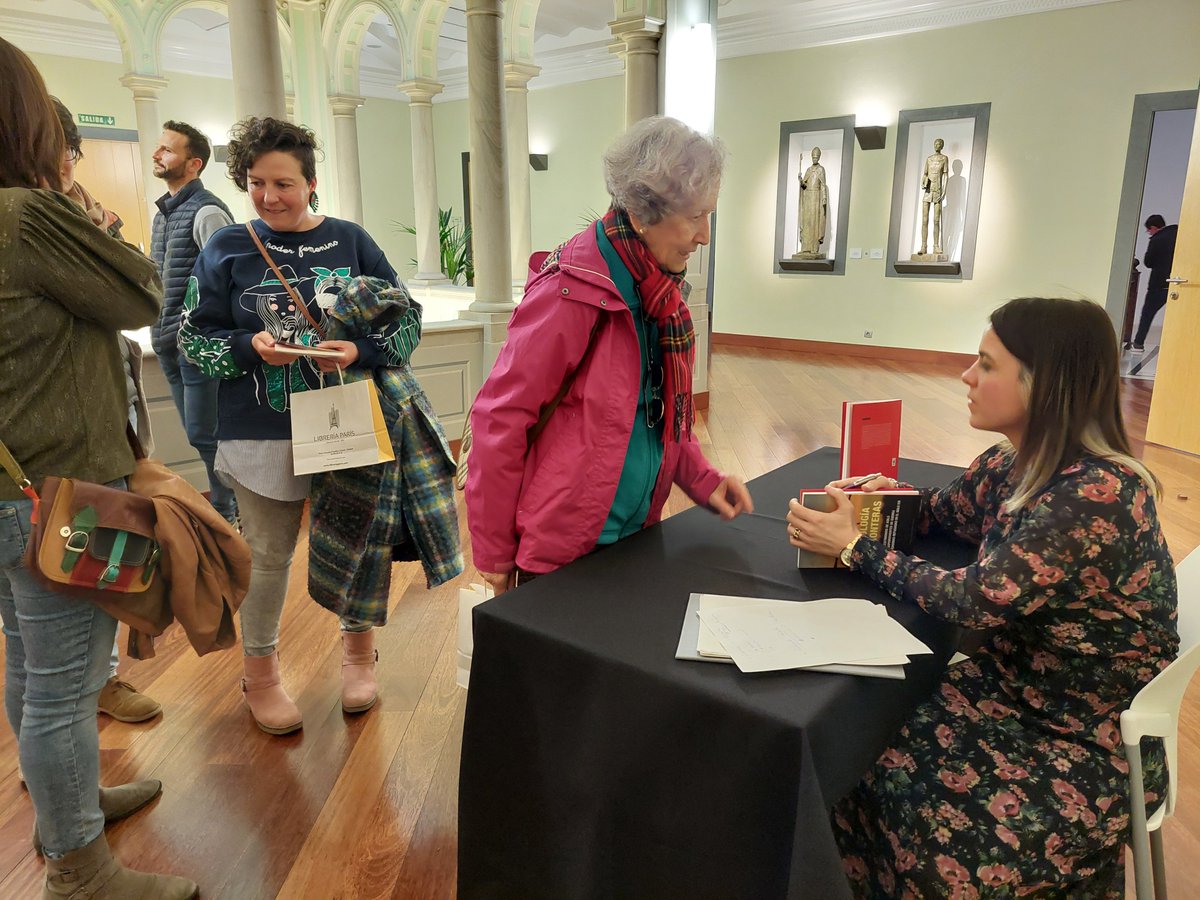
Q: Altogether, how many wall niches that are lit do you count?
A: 2